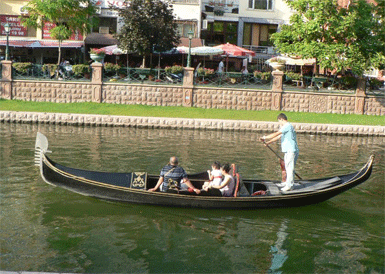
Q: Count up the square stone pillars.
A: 5